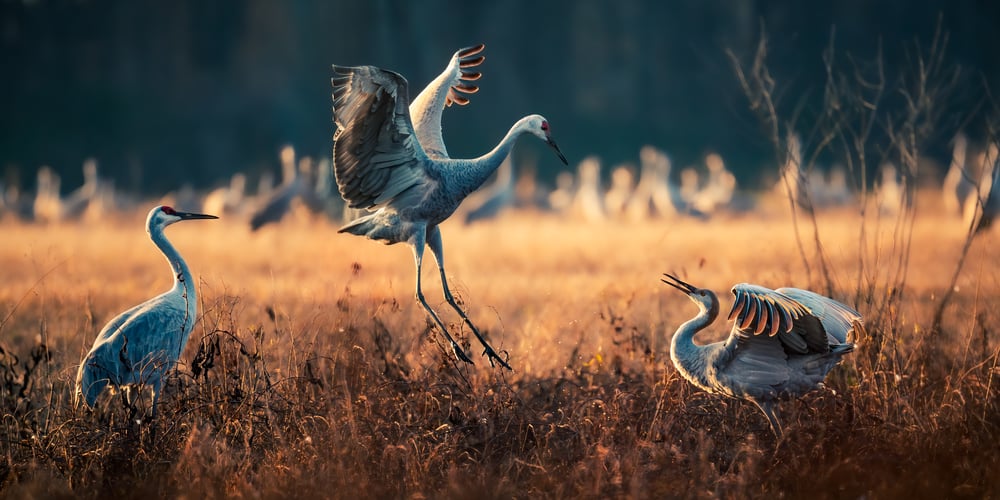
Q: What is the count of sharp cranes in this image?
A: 3